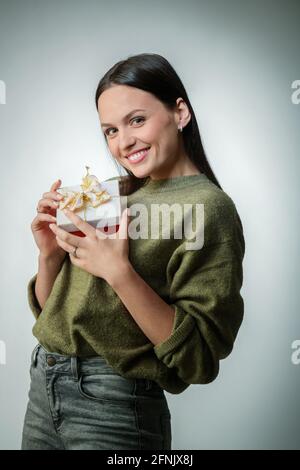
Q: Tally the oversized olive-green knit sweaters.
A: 1